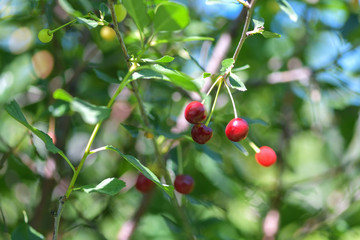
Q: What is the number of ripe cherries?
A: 6